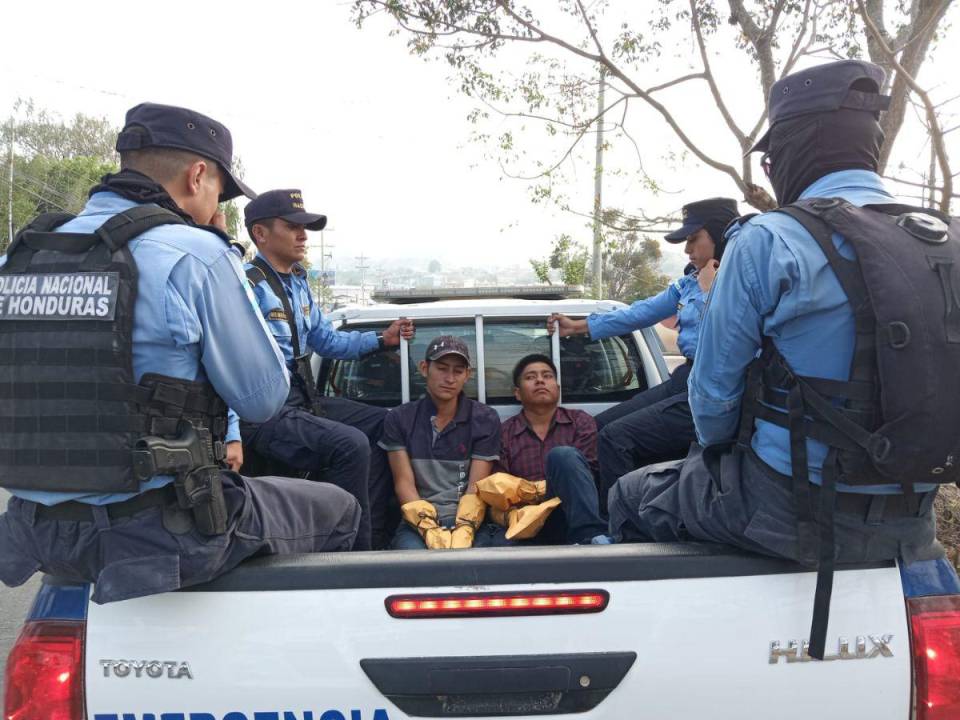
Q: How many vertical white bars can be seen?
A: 3